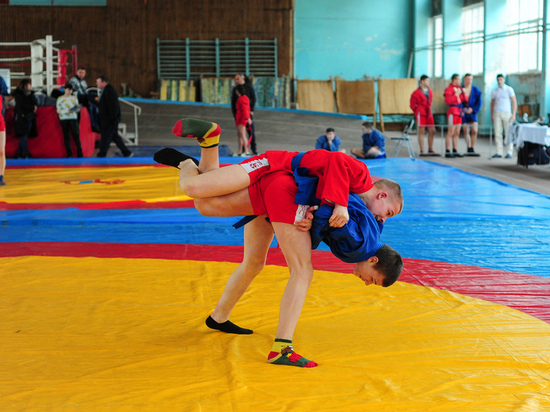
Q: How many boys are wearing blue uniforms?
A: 4